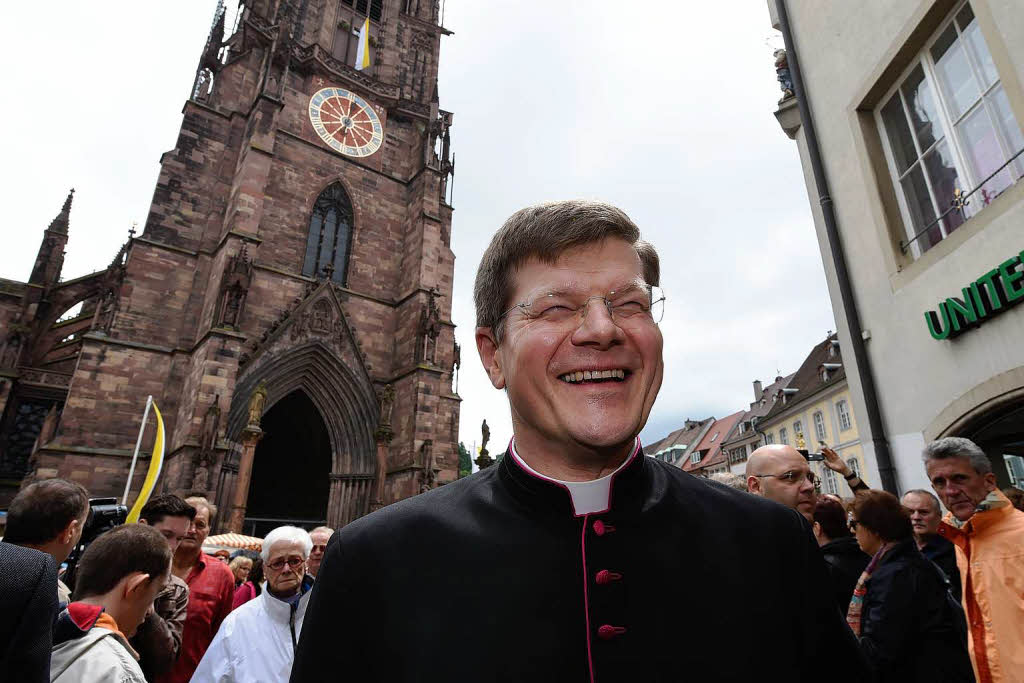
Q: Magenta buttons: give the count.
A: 3